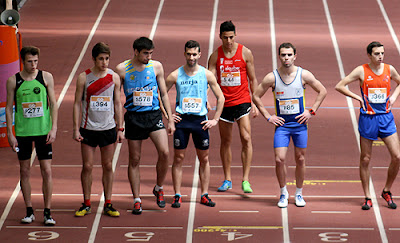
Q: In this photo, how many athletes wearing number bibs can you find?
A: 7